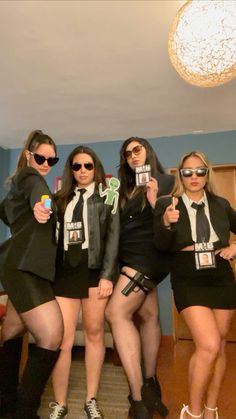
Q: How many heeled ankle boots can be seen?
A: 2